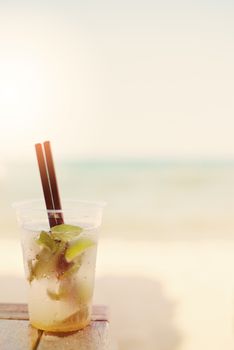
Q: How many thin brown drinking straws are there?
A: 2